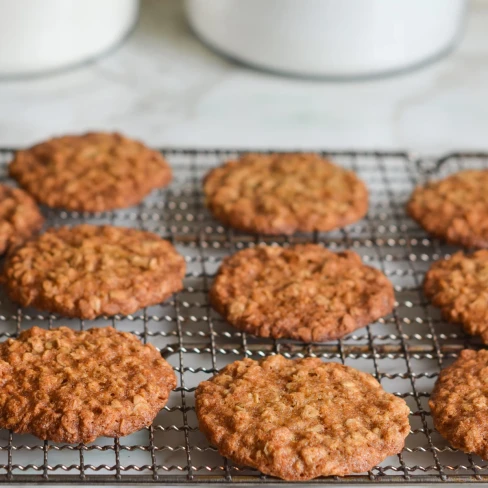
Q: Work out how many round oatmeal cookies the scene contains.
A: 10